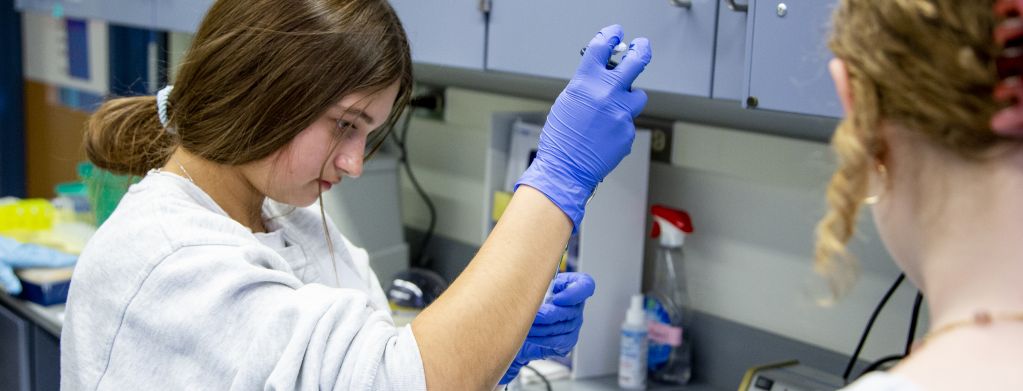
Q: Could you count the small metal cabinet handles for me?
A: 2